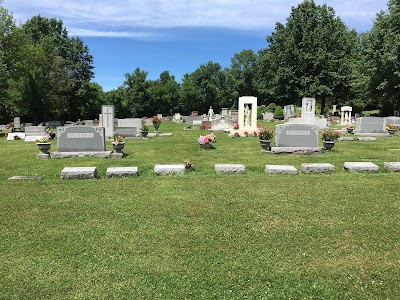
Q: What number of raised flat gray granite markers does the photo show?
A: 8